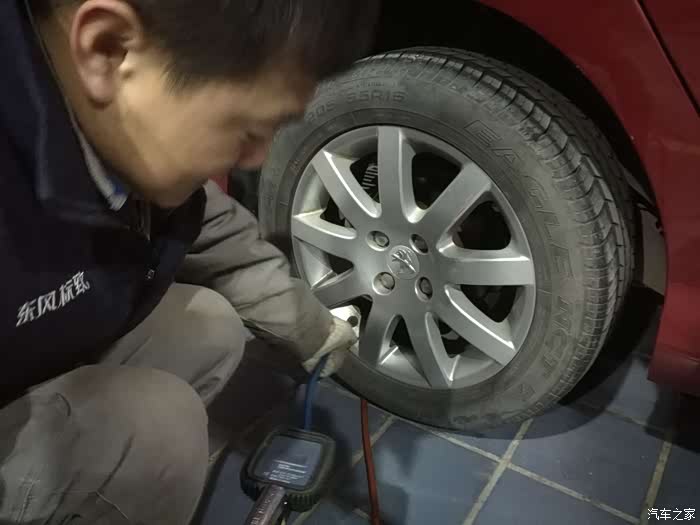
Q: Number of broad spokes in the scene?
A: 9